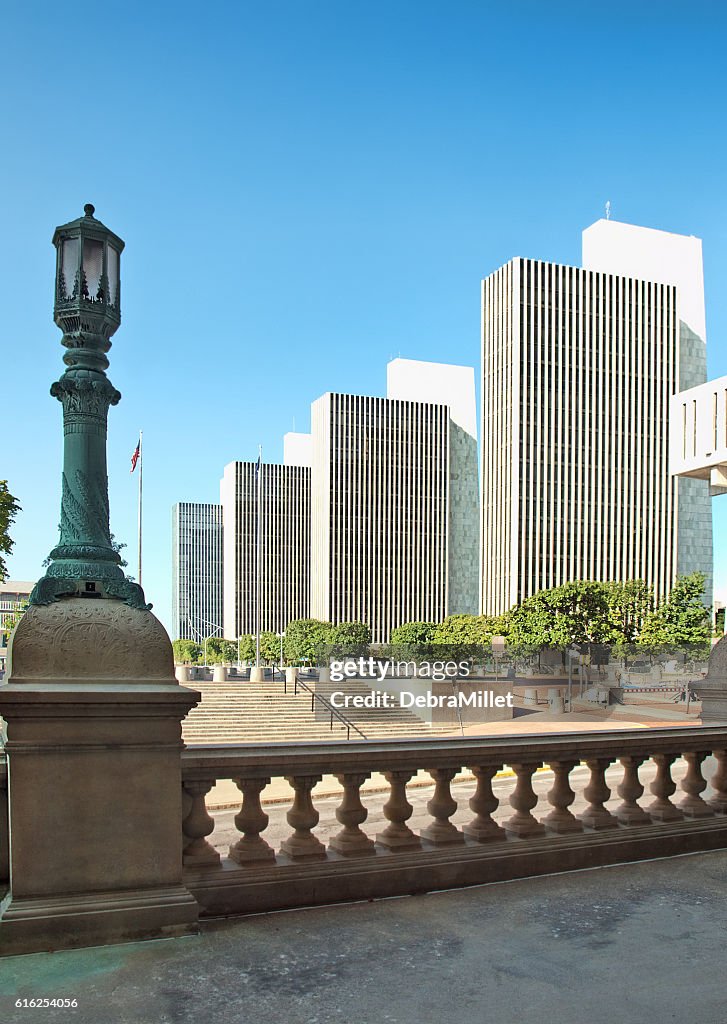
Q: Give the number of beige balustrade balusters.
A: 14